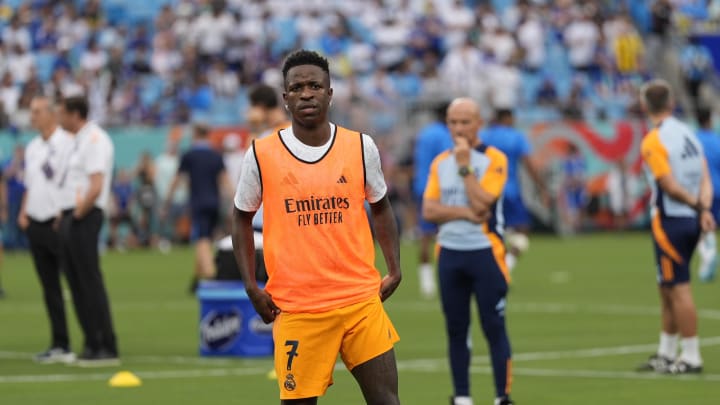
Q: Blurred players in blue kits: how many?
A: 3